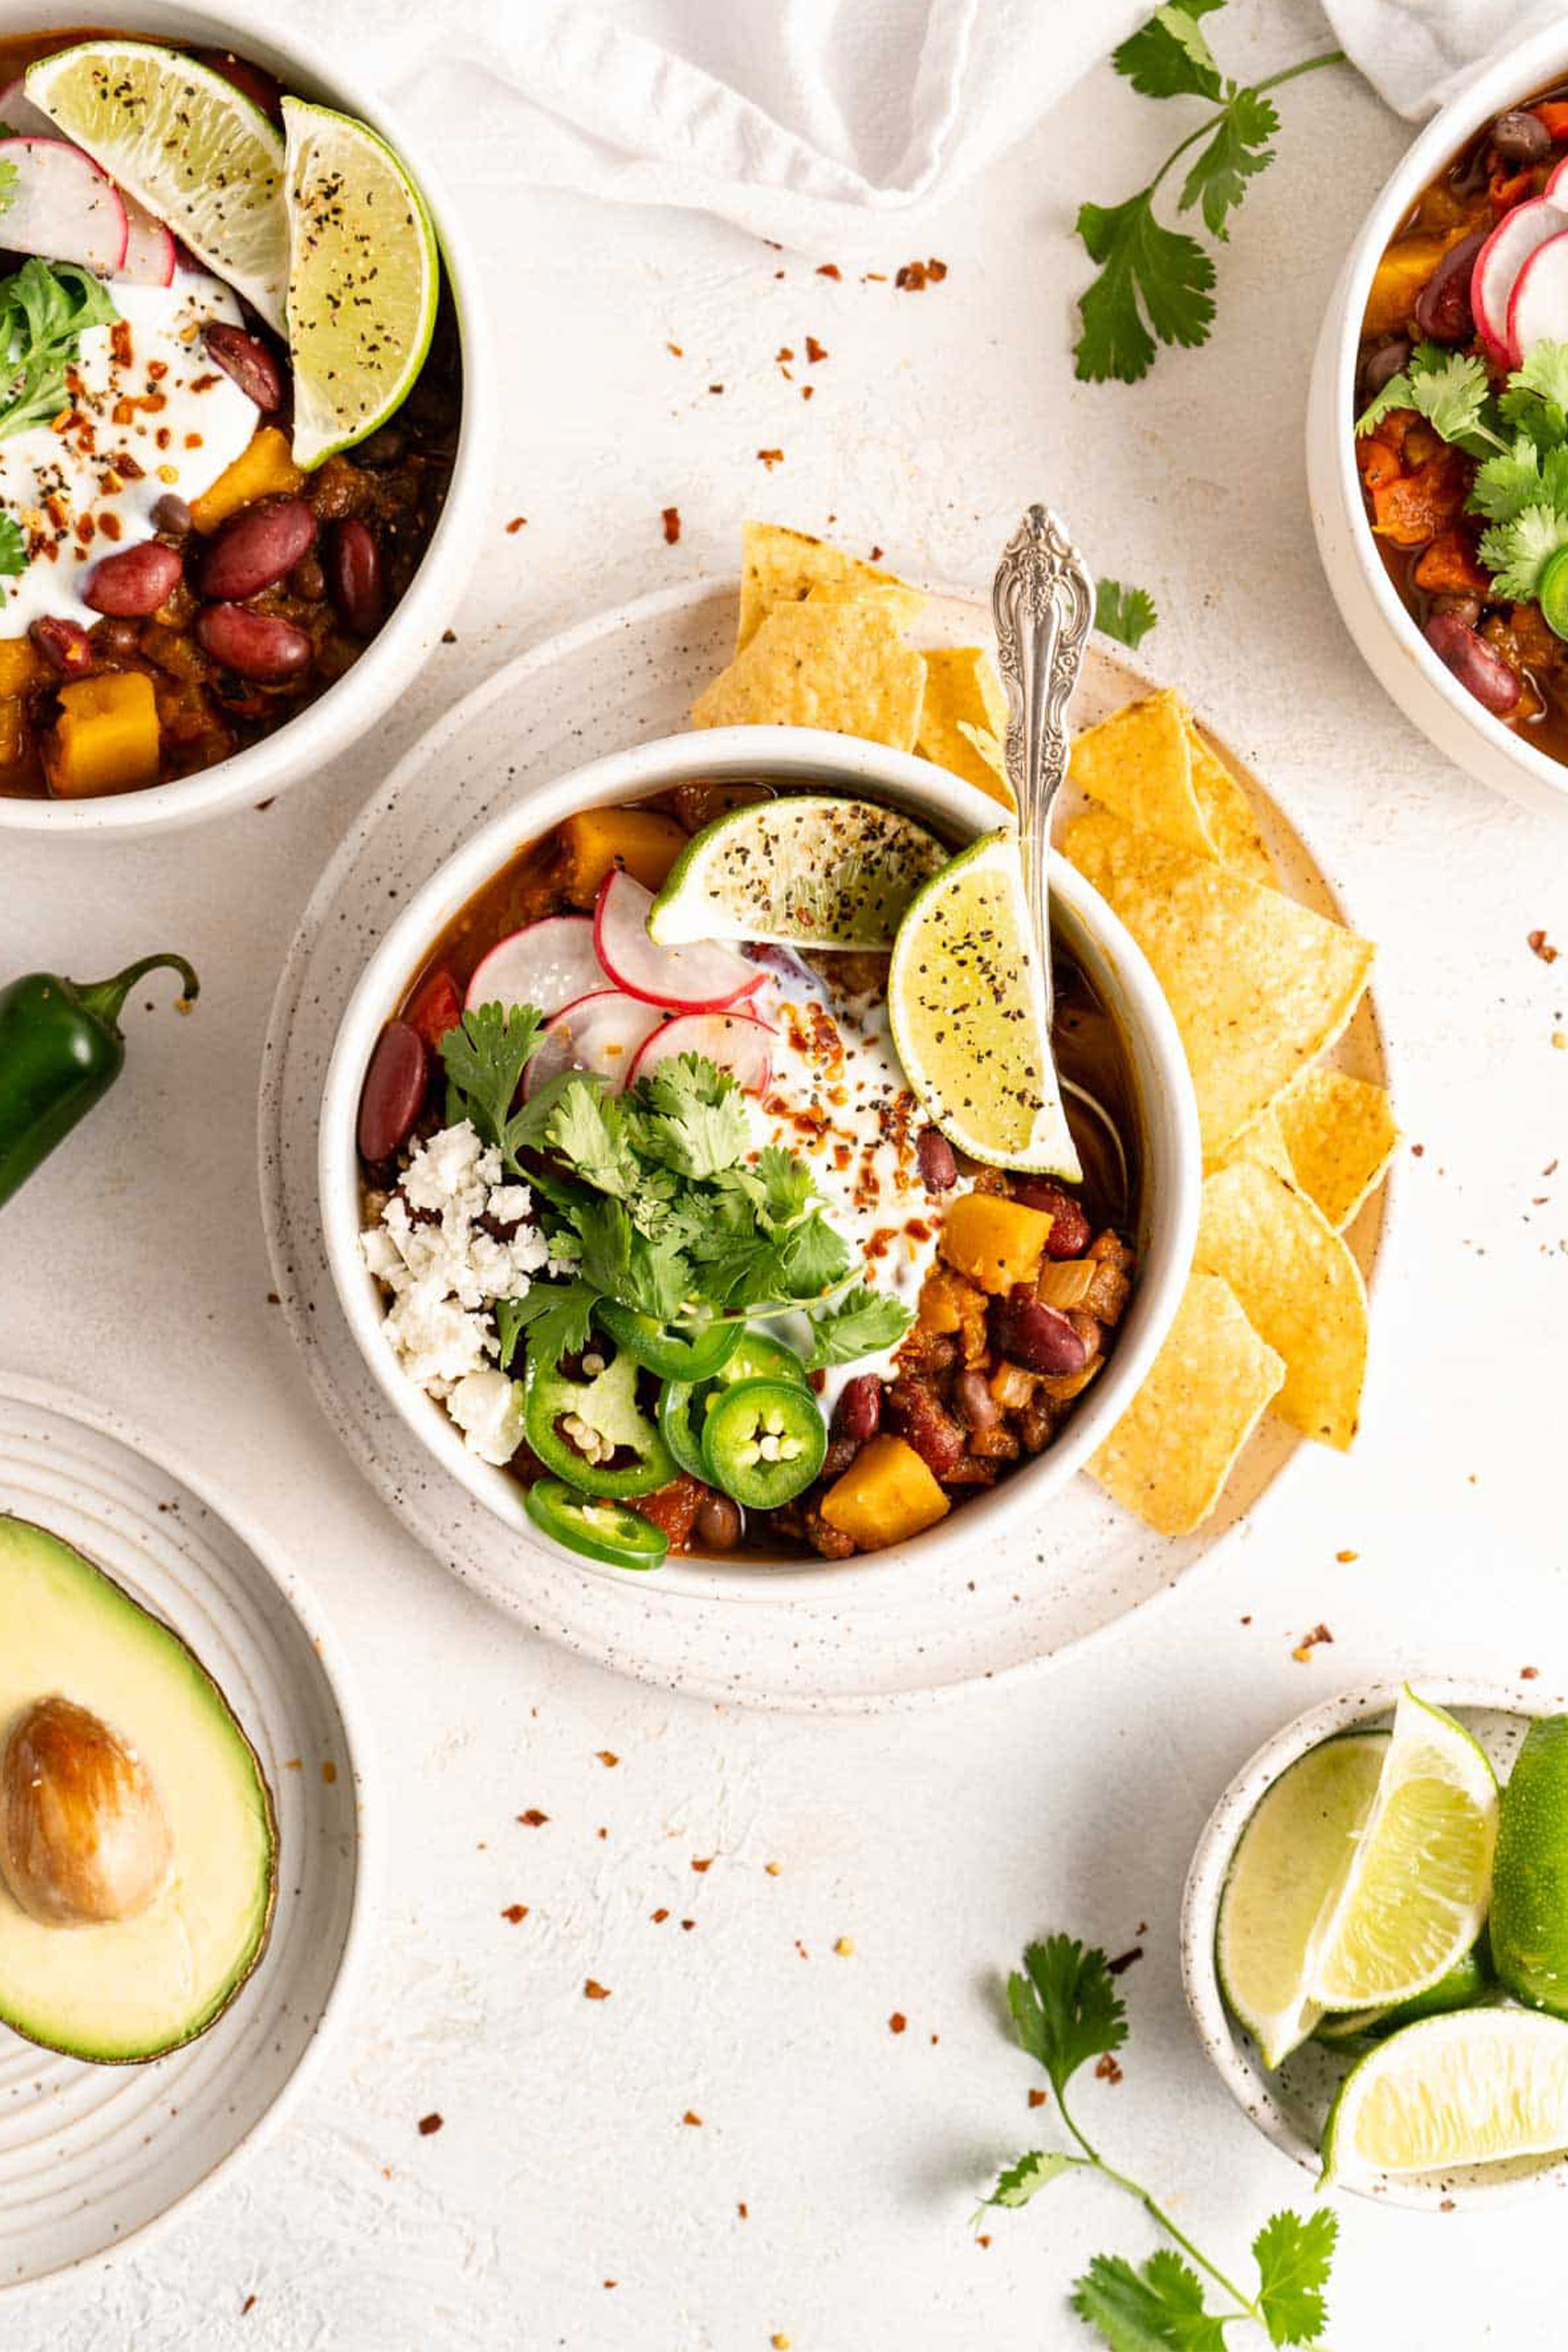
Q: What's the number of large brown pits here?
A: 1